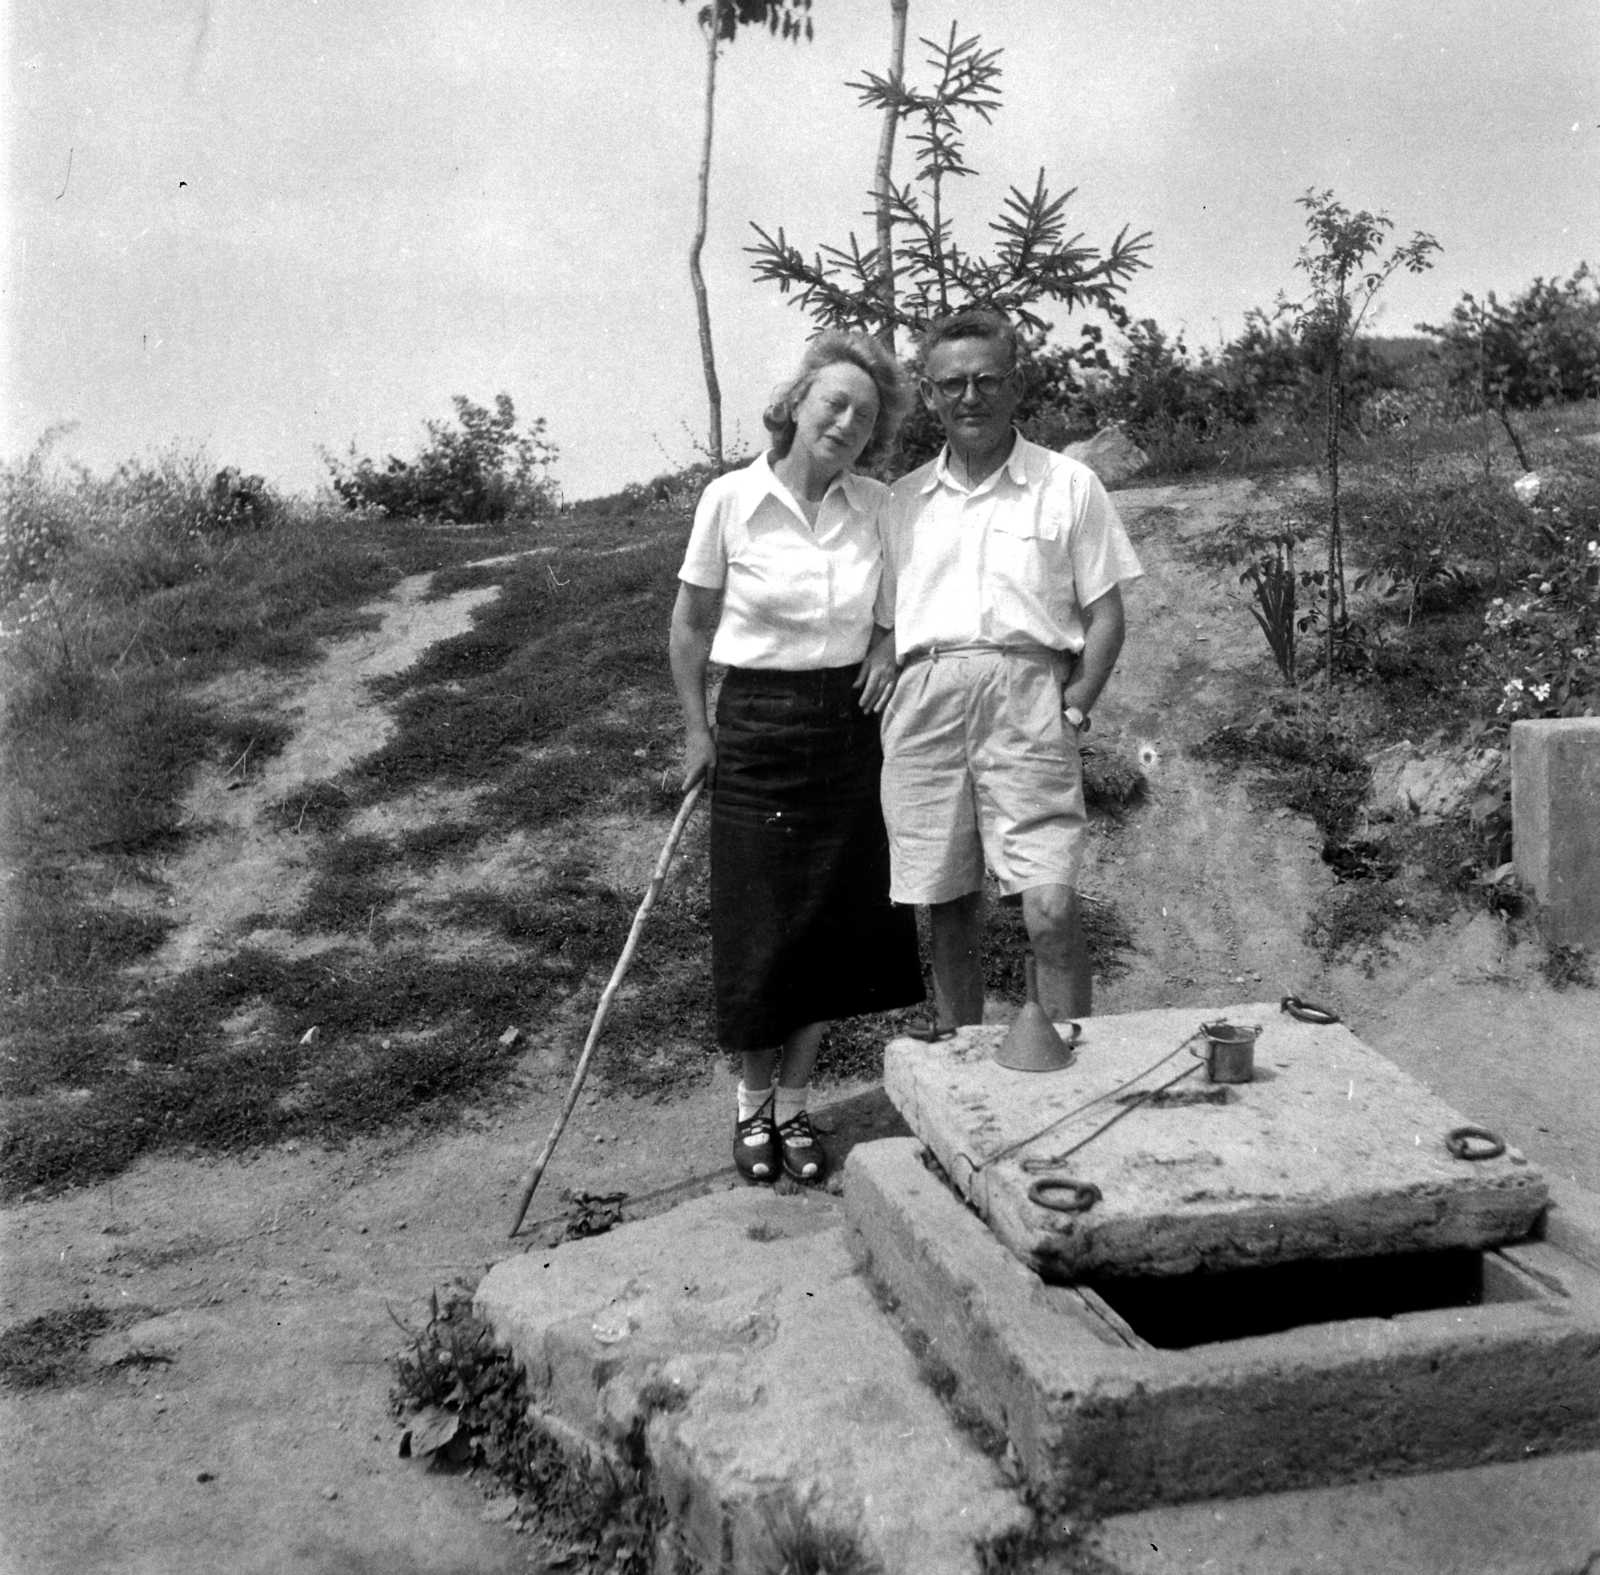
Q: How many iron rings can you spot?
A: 4